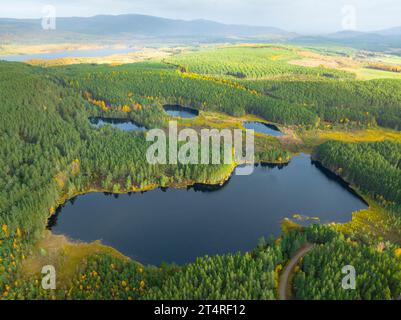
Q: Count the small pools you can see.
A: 3